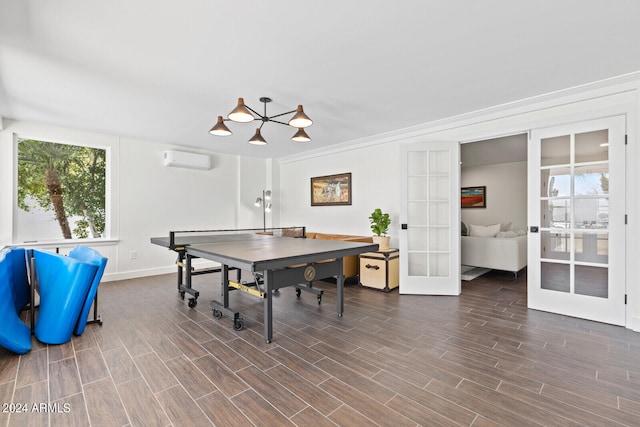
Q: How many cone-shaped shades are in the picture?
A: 5